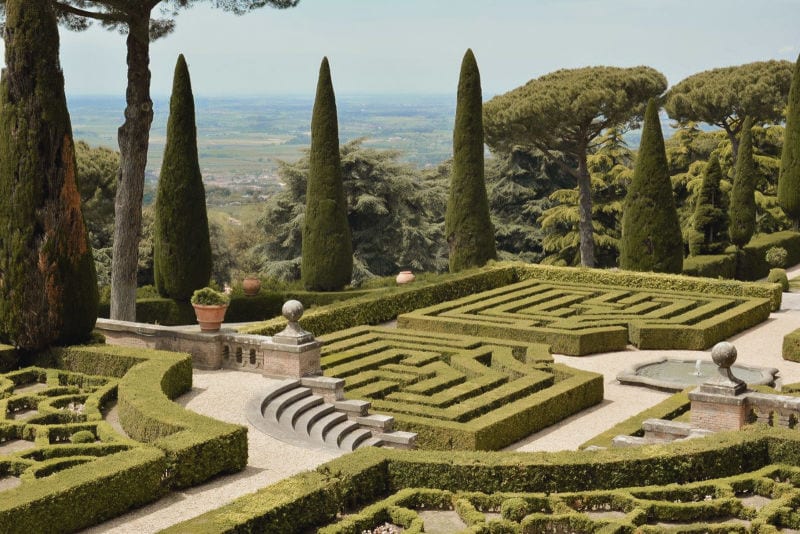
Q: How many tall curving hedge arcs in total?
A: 2